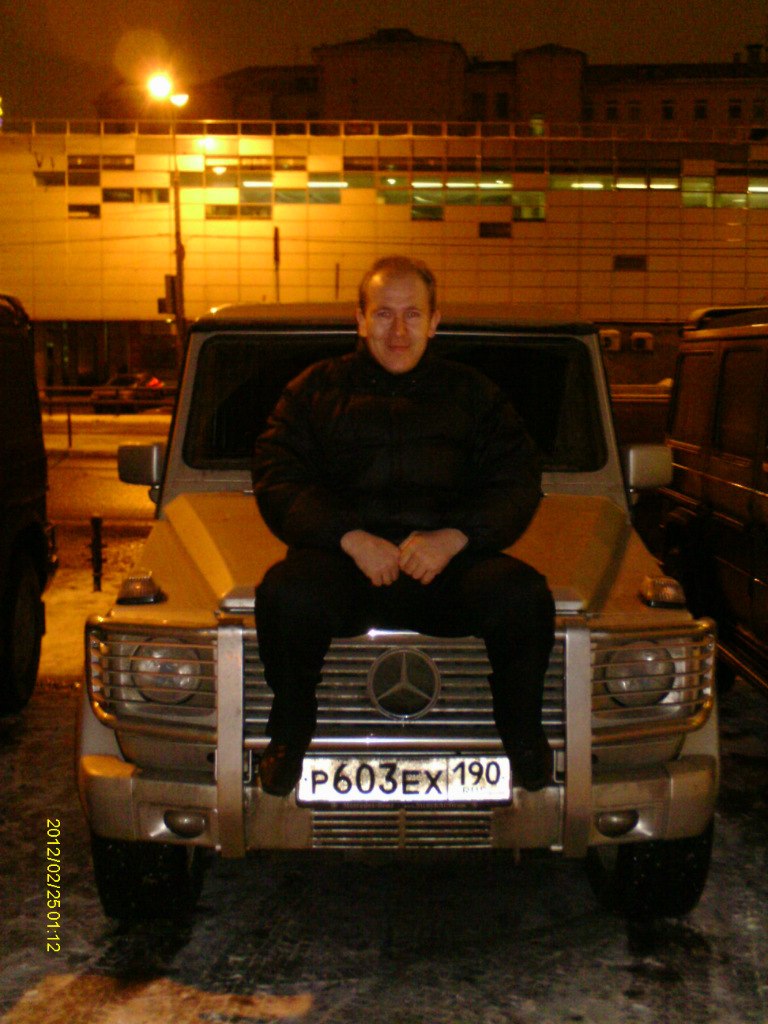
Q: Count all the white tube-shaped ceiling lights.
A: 9